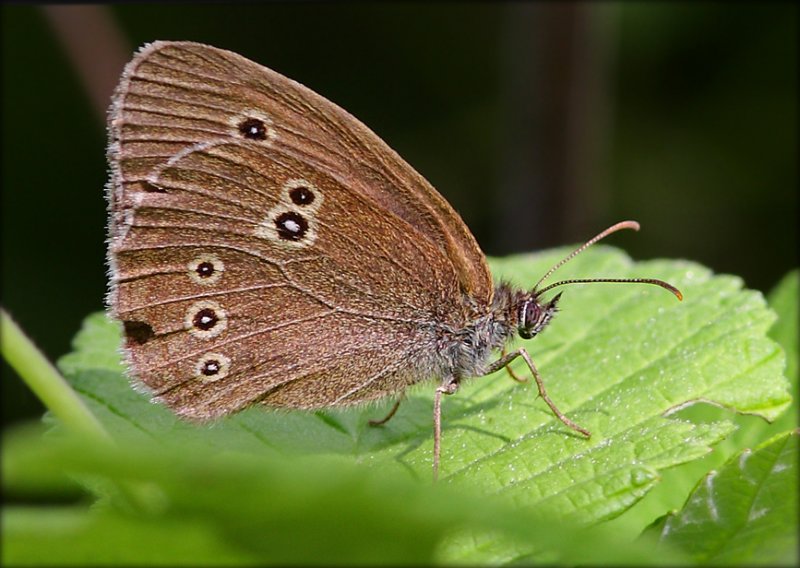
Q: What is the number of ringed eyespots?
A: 6